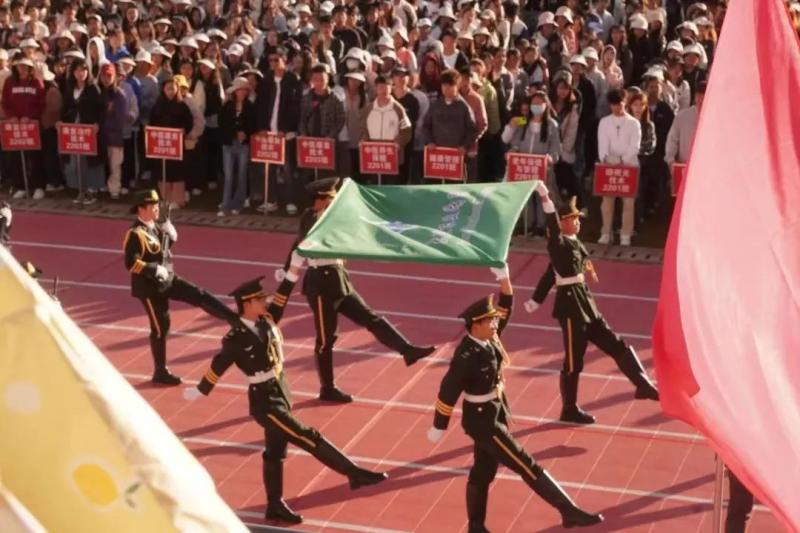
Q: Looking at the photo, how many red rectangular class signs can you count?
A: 10